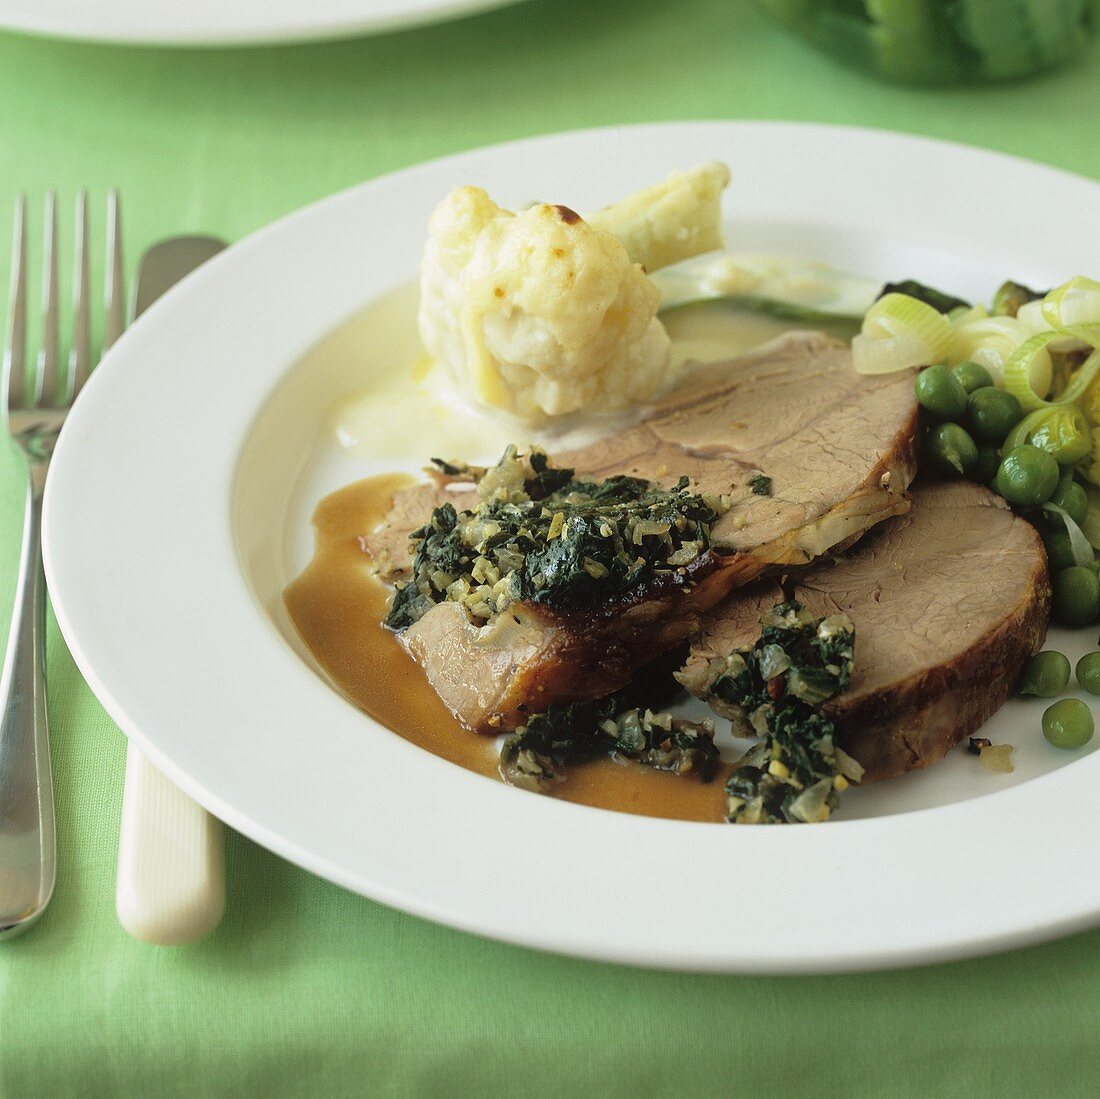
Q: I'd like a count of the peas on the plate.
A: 12